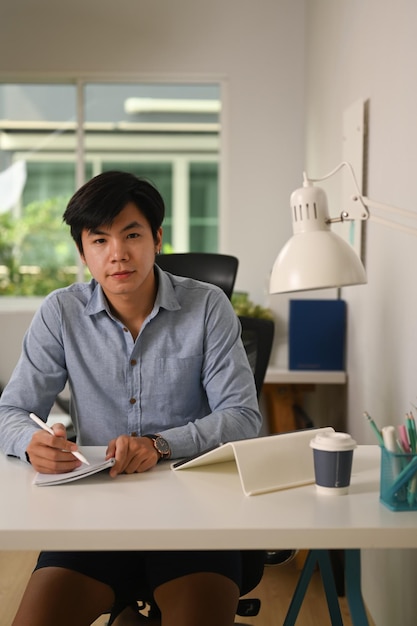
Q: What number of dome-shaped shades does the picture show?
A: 1